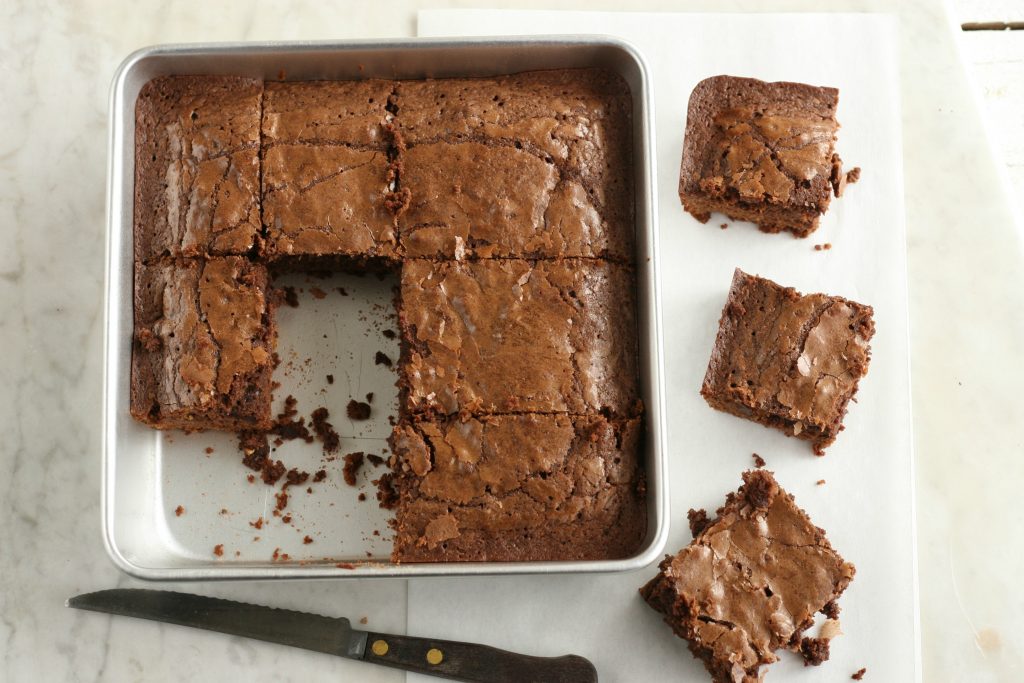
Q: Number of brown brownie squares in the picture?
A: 9